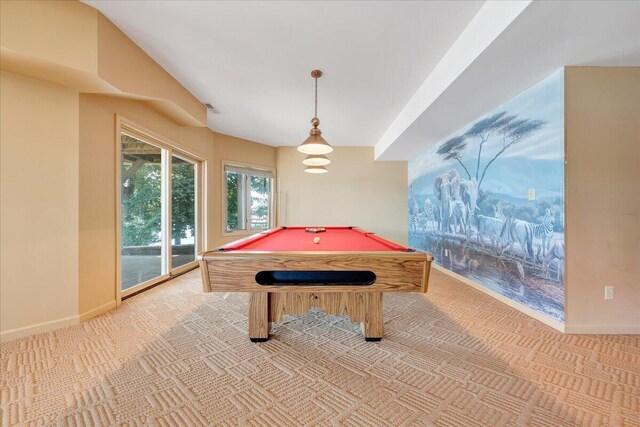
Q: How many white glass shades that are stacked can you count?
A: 3